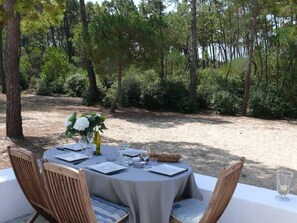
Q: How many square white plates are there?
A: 5